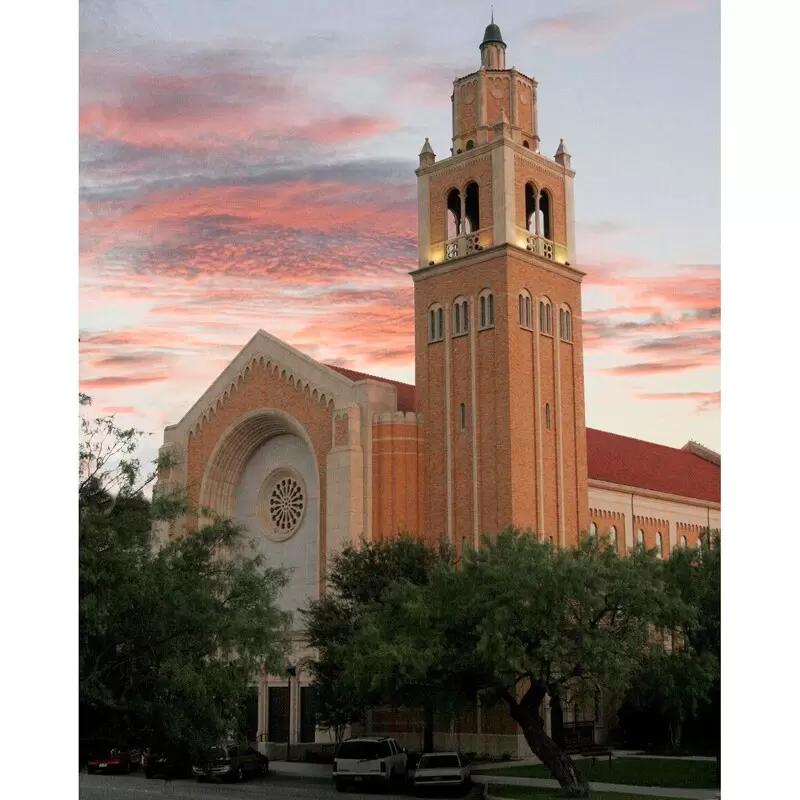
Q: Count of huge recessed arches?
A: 1